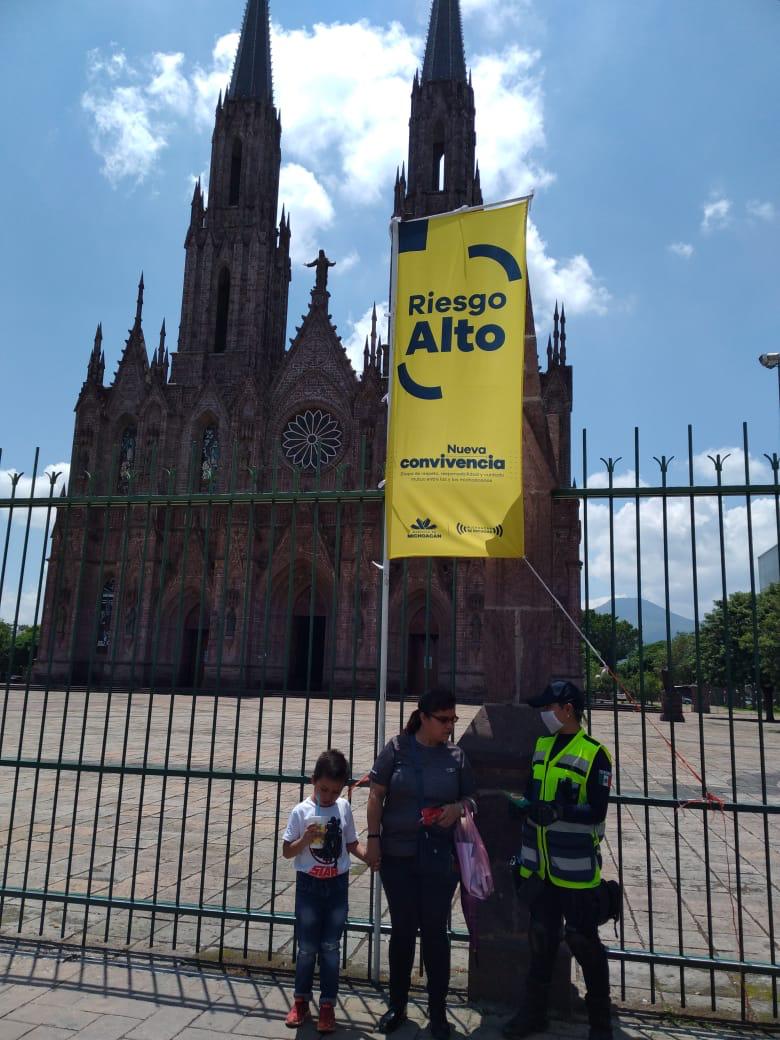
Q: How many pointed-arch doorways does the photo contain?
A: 3